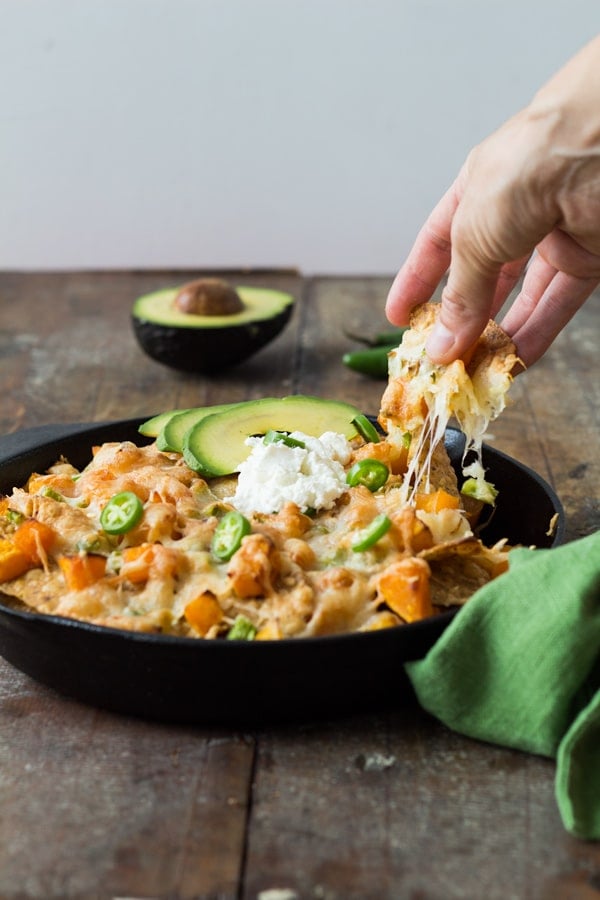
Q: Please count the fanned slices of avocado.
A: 3